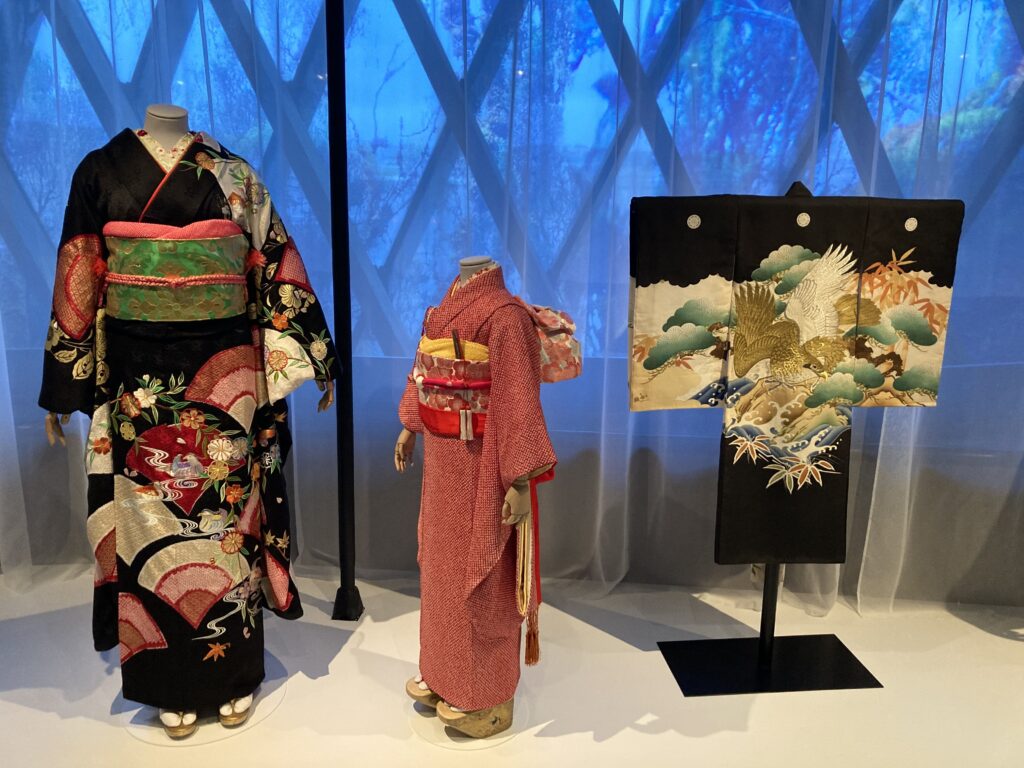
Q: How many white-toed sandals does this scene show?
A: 4